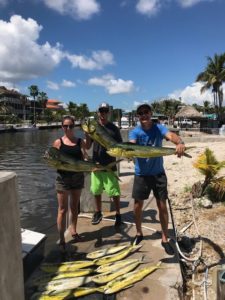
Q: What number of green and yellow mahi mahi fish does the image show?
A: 12